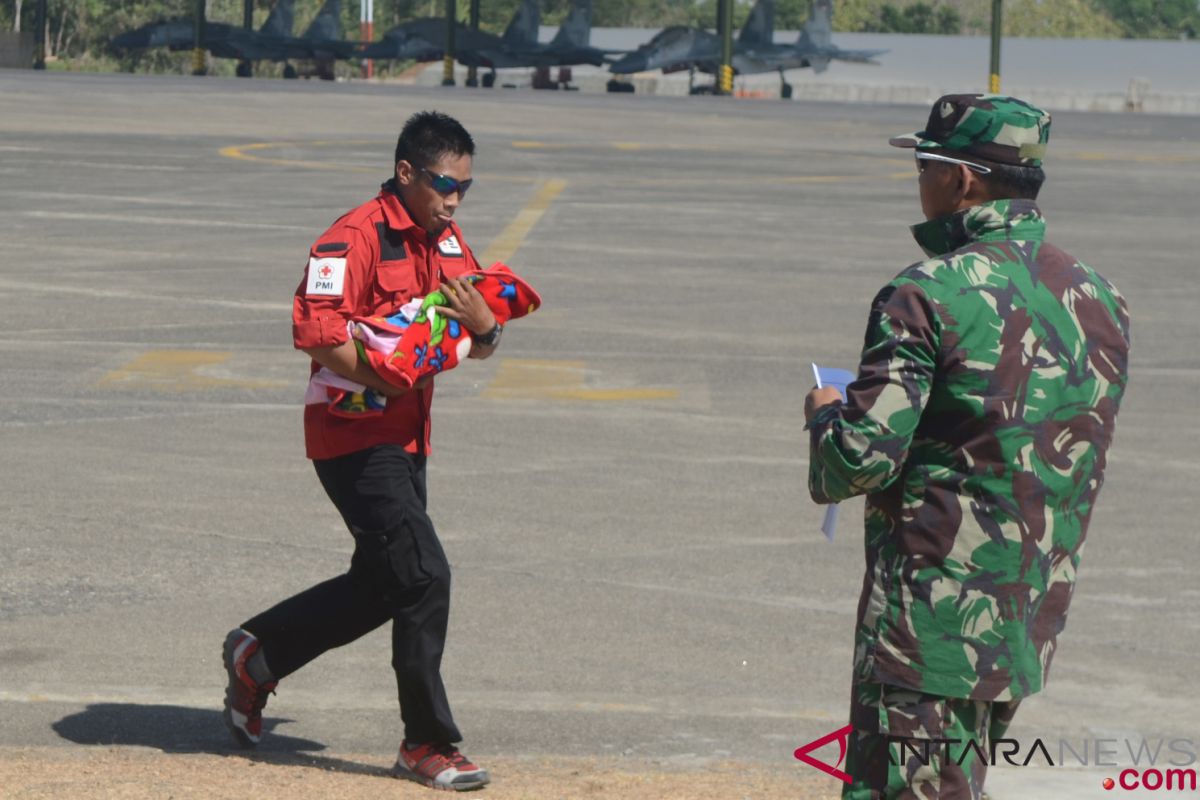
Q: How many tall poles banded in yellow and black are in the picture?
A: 4